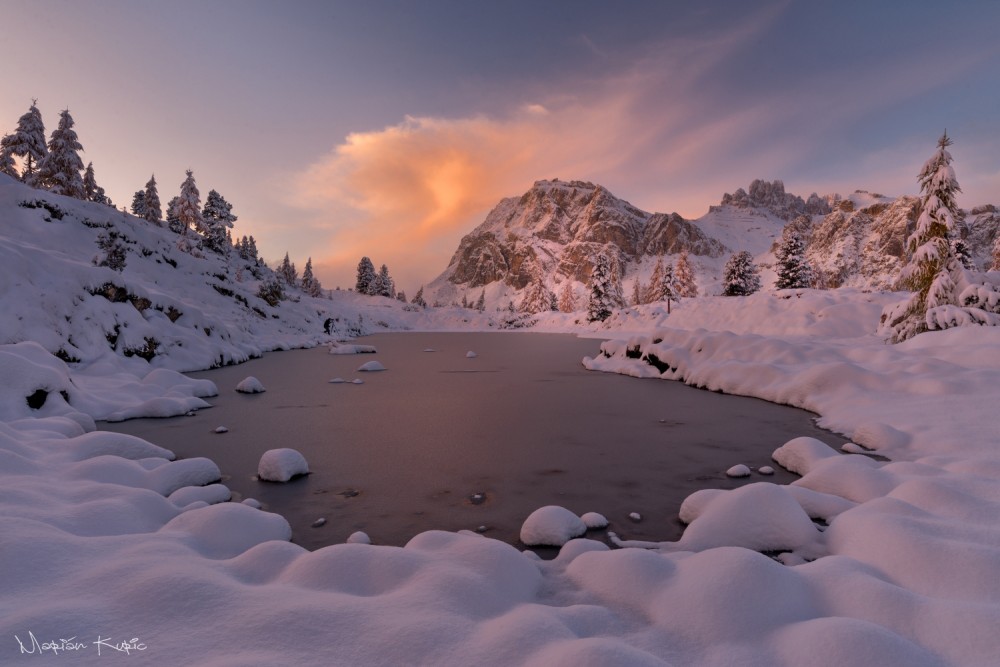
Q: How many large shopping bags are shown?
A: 0